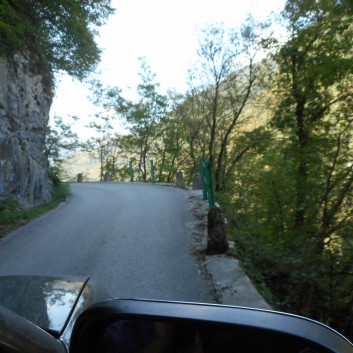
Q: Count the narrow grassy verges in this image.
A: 1